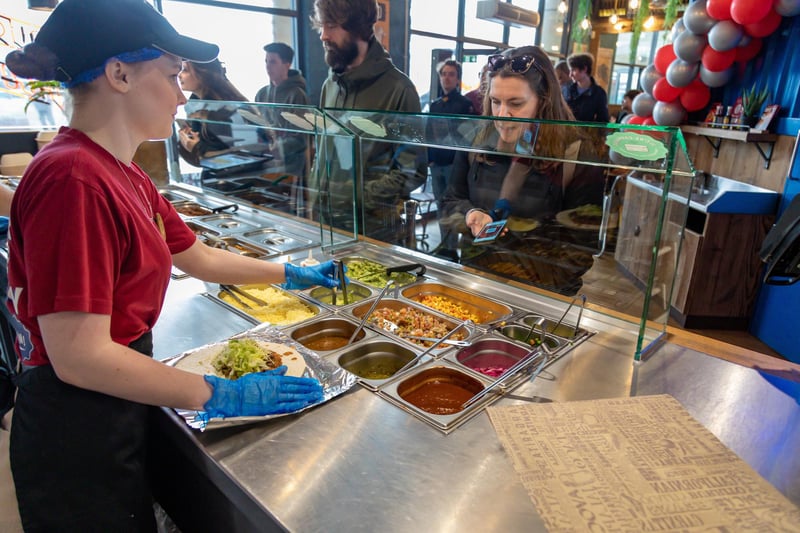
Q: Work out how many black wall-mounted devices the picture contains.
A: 1